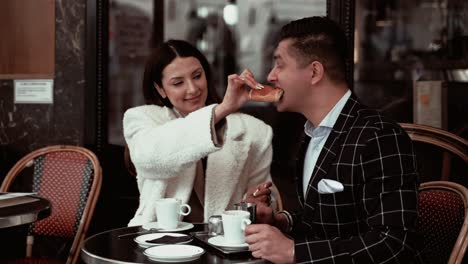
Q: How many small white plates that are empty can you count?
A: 1